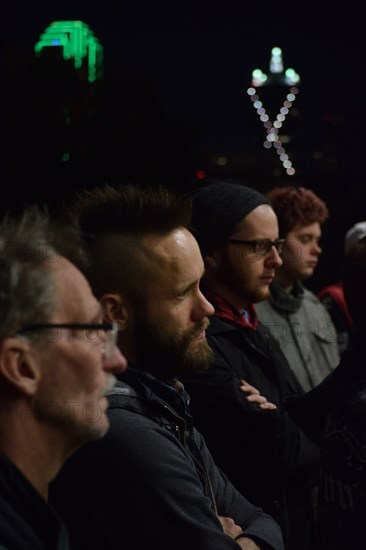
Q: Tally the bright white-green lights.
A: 3